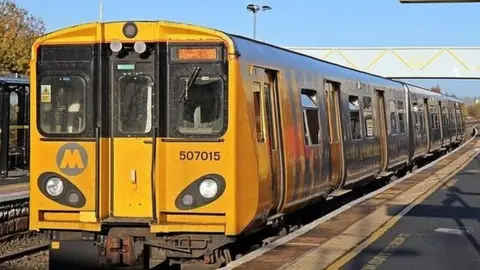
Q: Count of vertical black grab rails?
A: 2